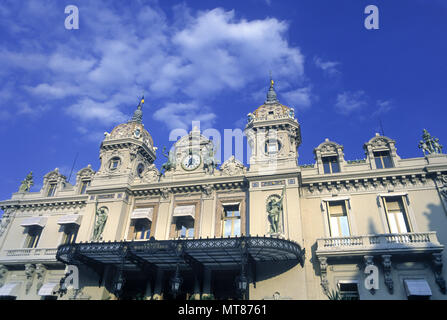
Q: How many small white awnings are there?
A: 7